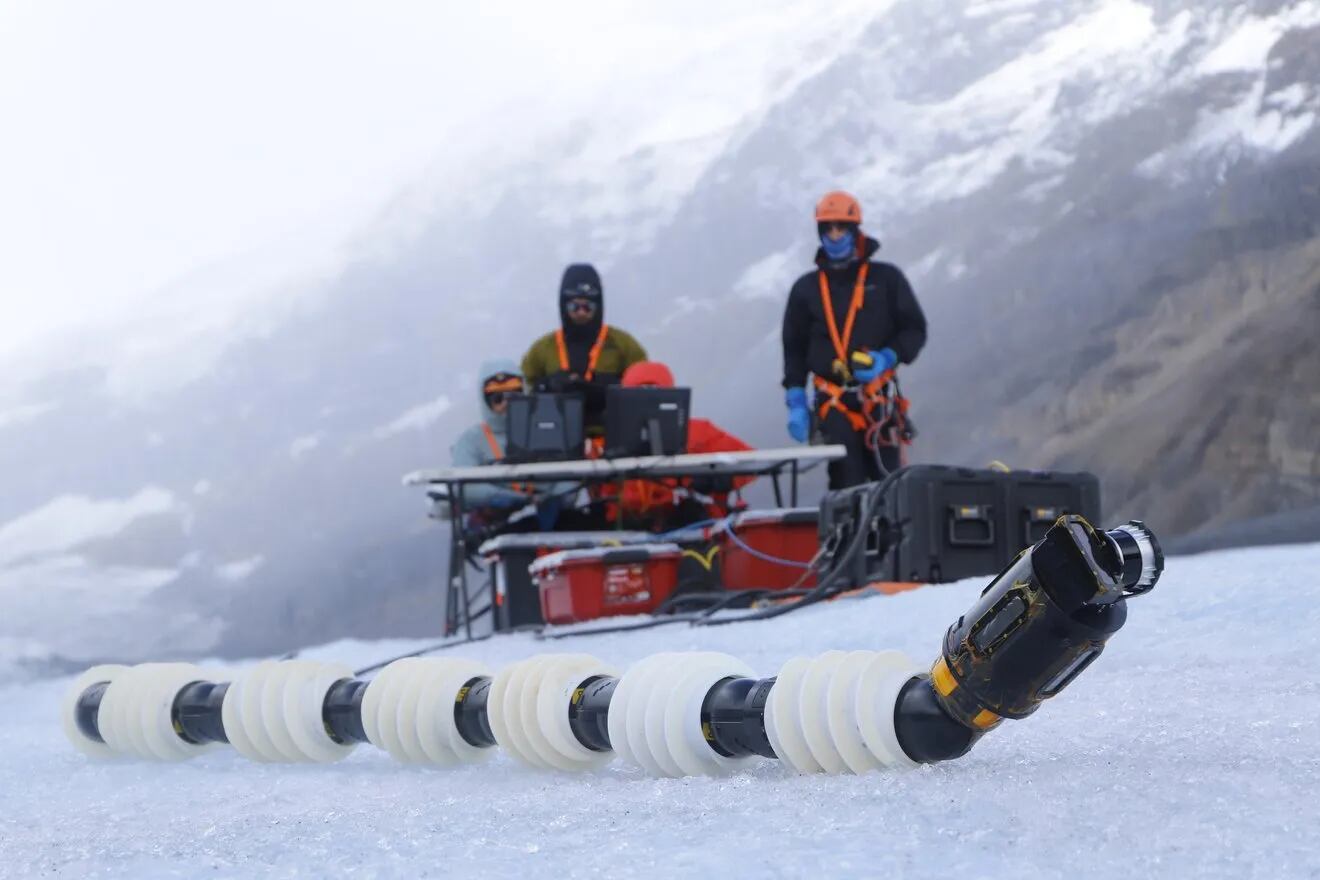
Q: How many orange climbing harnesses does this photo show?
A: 3